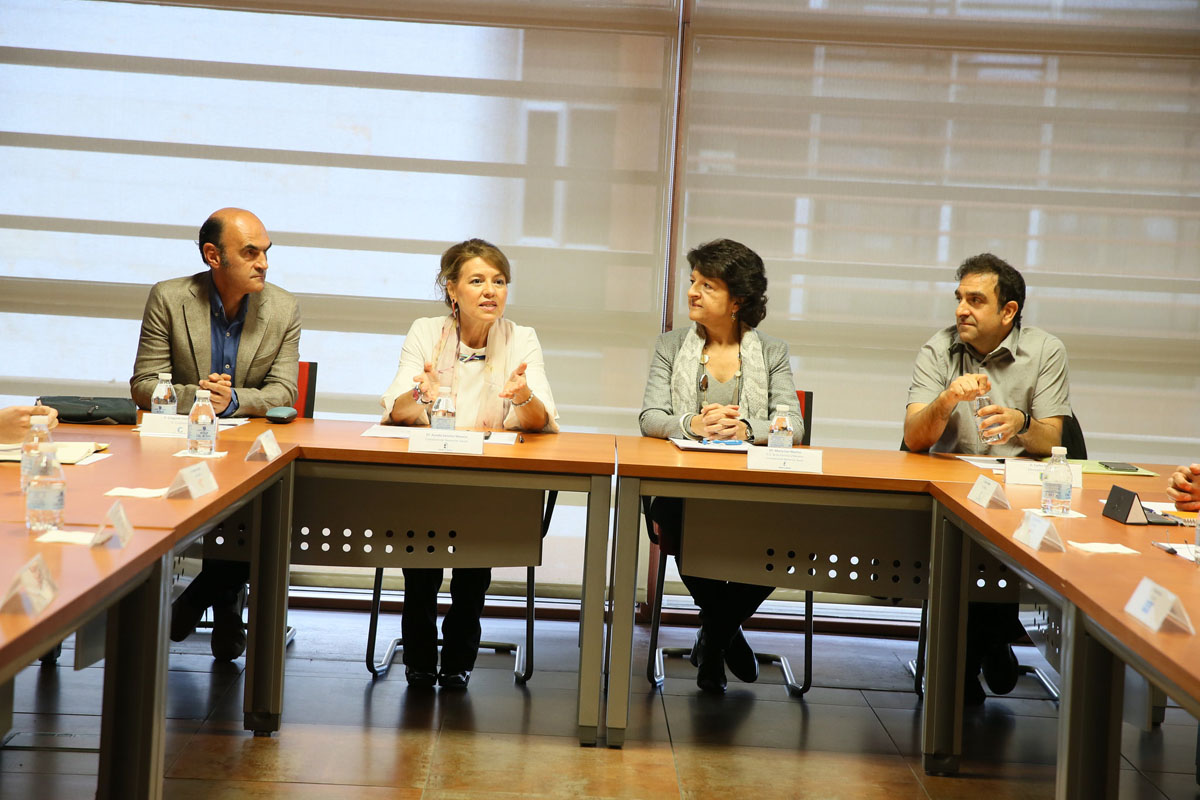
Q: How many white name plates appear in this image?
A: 11